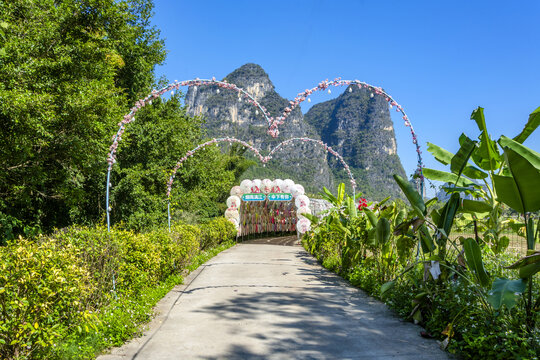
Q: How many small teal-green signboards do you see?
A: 2